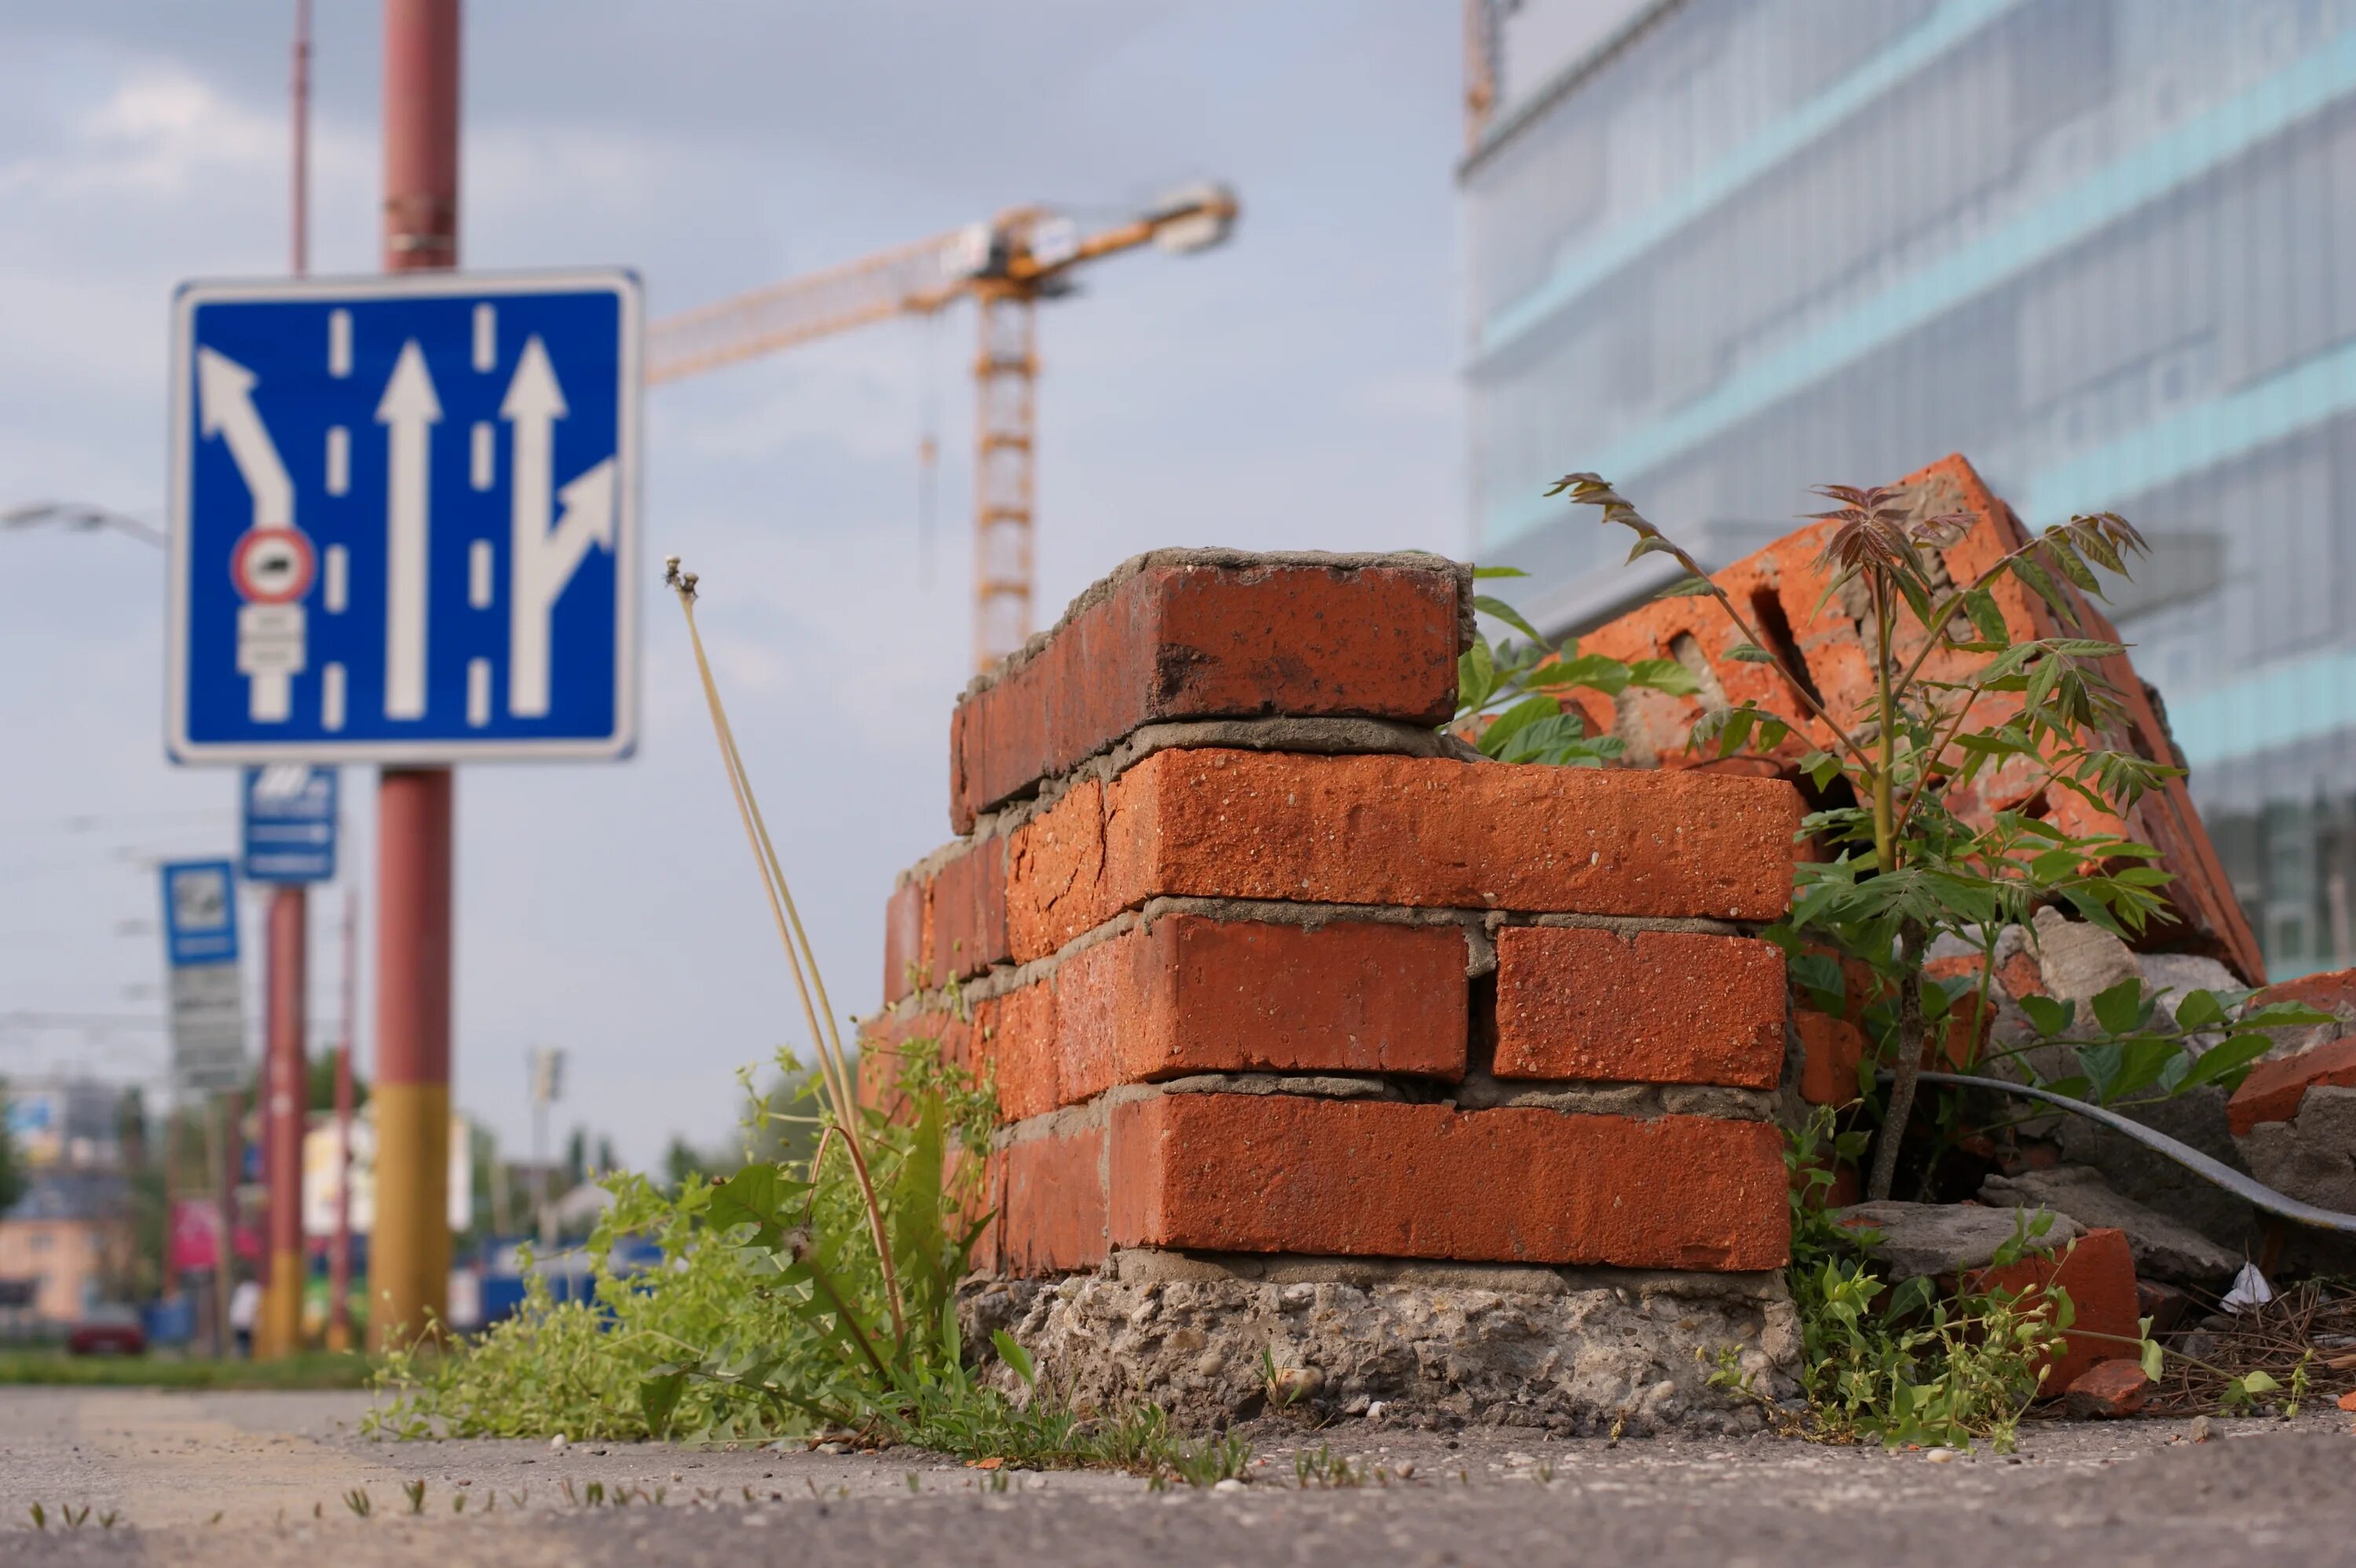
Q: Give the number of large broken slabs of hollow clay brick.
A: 1